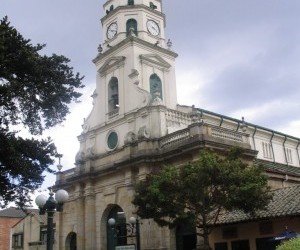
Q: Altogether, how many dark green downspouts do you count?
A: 7